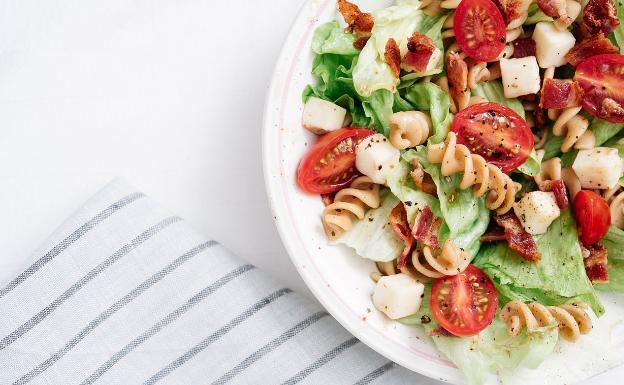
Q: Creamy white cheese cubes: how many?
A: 7